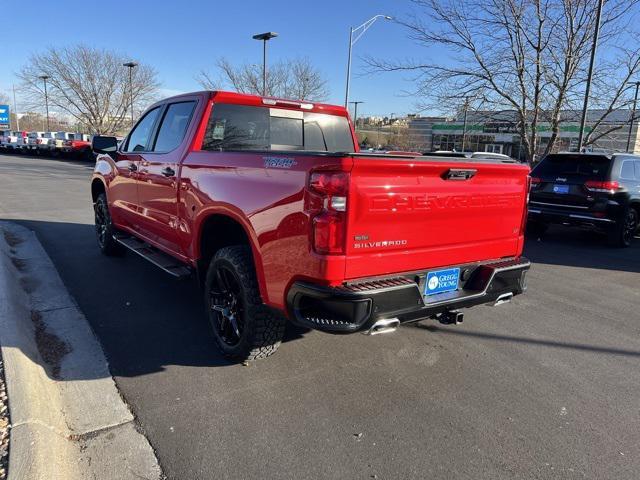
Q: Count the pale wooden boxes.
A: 0